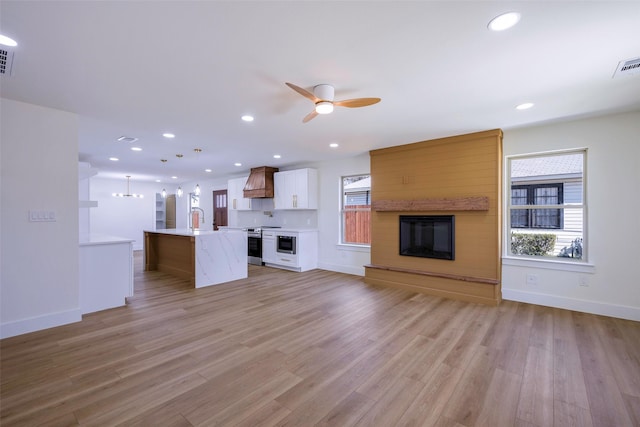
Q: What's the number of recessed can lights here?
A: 13